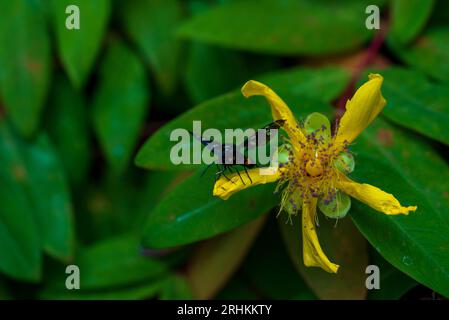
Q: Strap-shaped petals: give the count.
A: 5